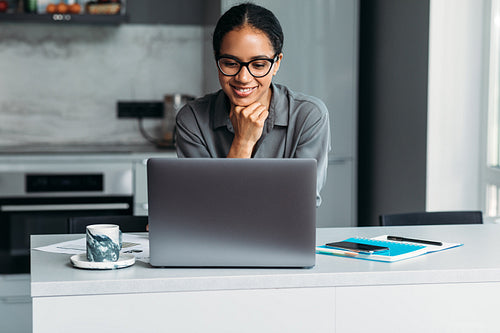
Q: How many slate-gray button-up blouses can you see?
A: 1